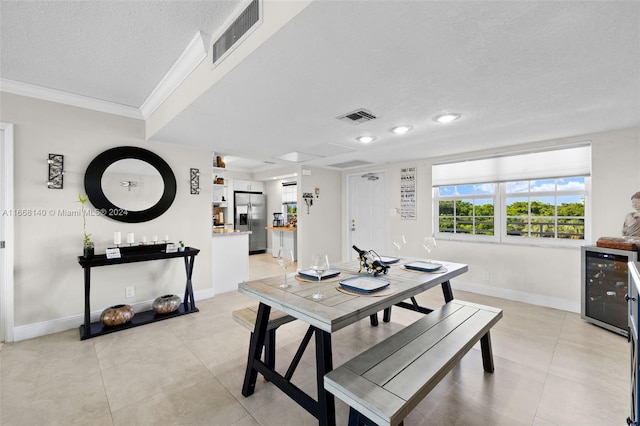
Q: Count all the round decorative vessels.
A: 2